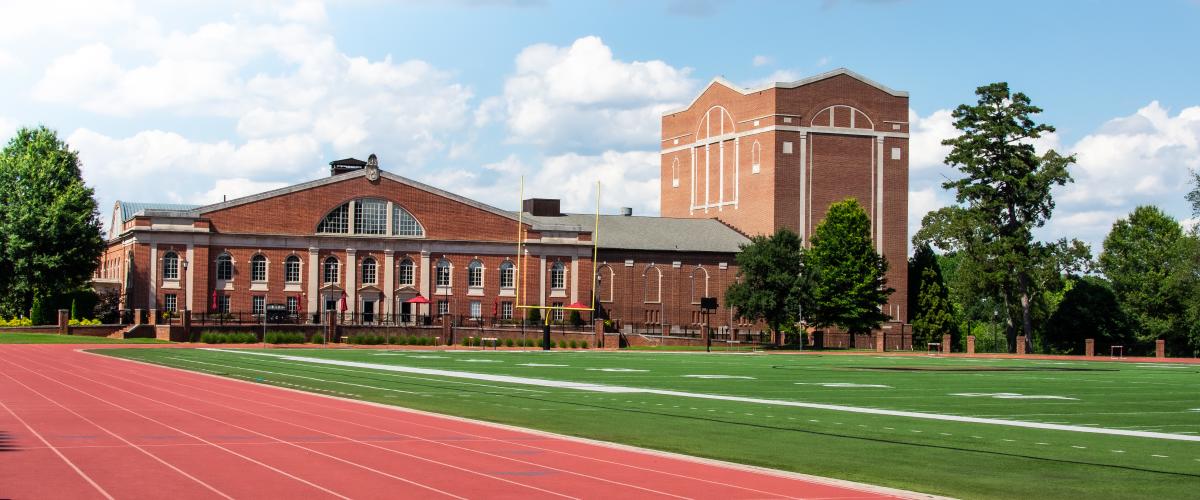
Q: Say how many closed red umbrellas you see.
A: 4